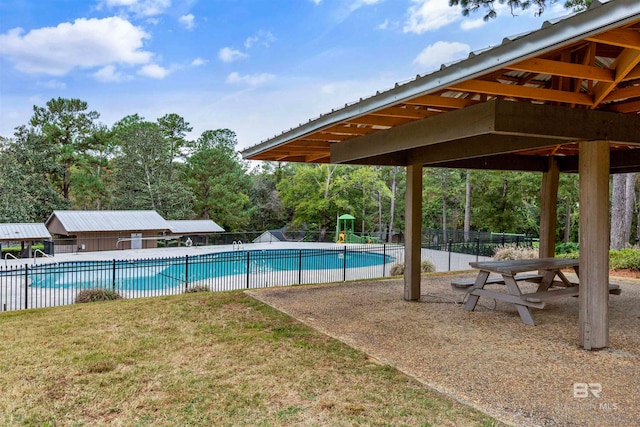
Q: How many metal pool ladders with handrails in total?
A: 2